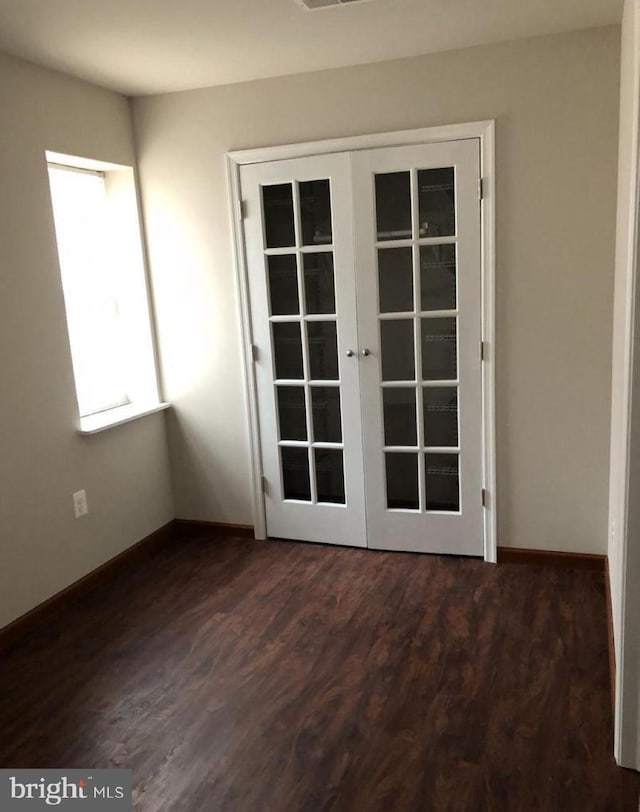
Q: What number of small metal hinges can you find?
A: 6